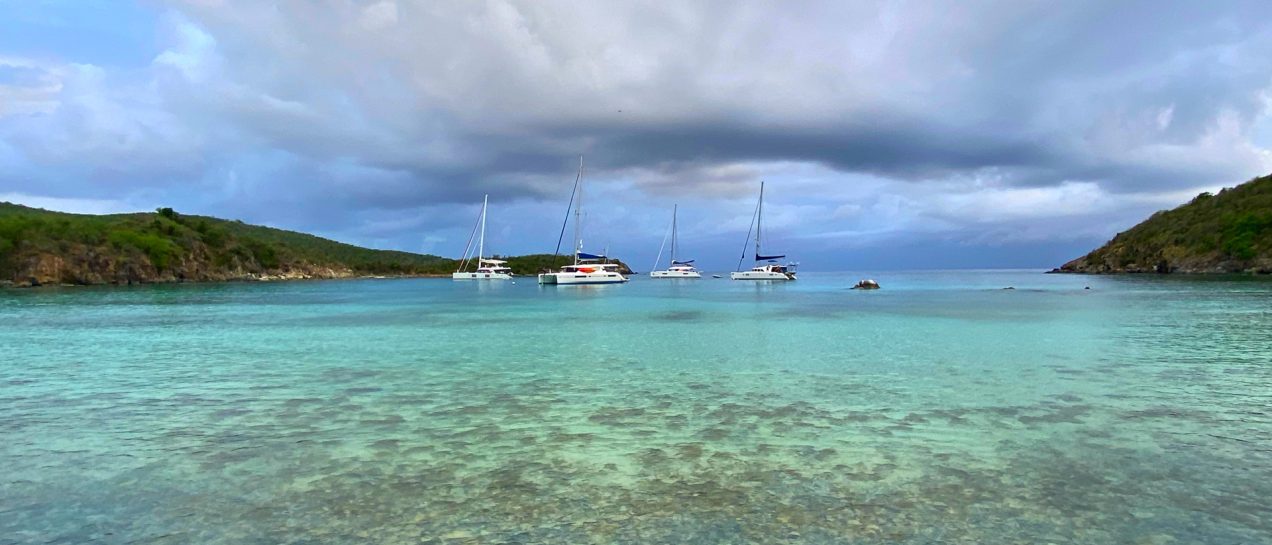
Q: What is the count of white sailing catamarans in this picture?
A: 4